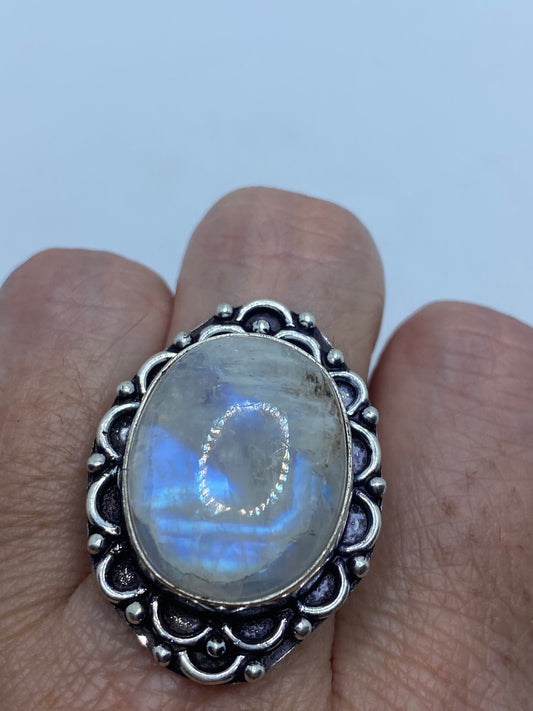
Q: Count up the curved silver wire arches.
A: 14